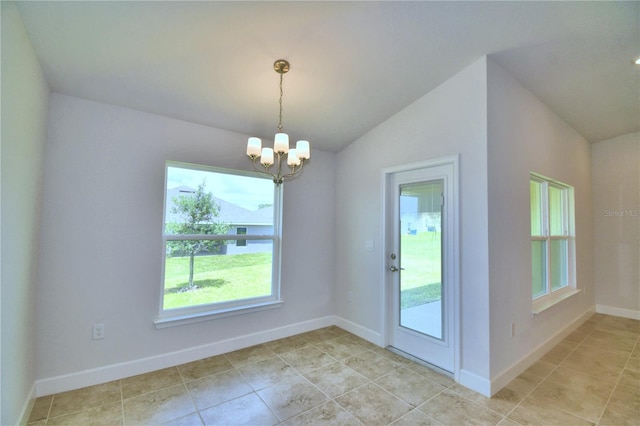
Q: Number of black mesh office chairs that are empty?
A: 0